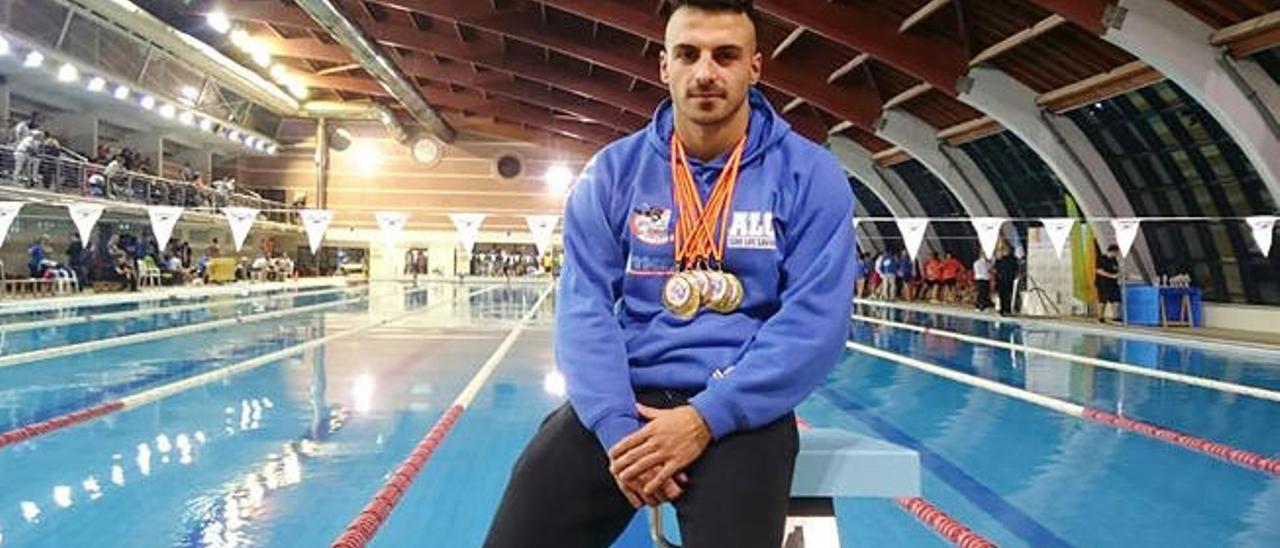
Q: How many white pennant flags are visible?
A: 13